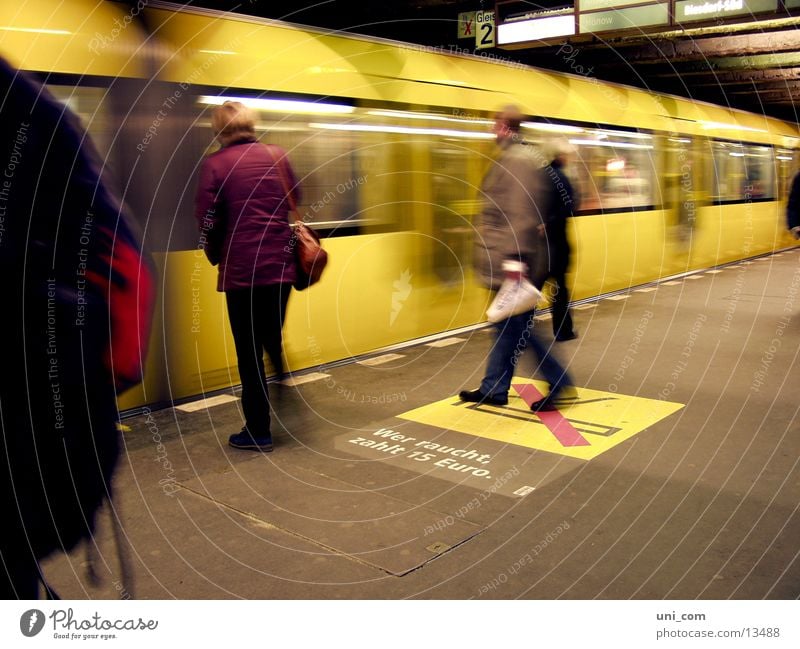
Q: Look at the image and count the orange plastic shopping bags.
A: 0